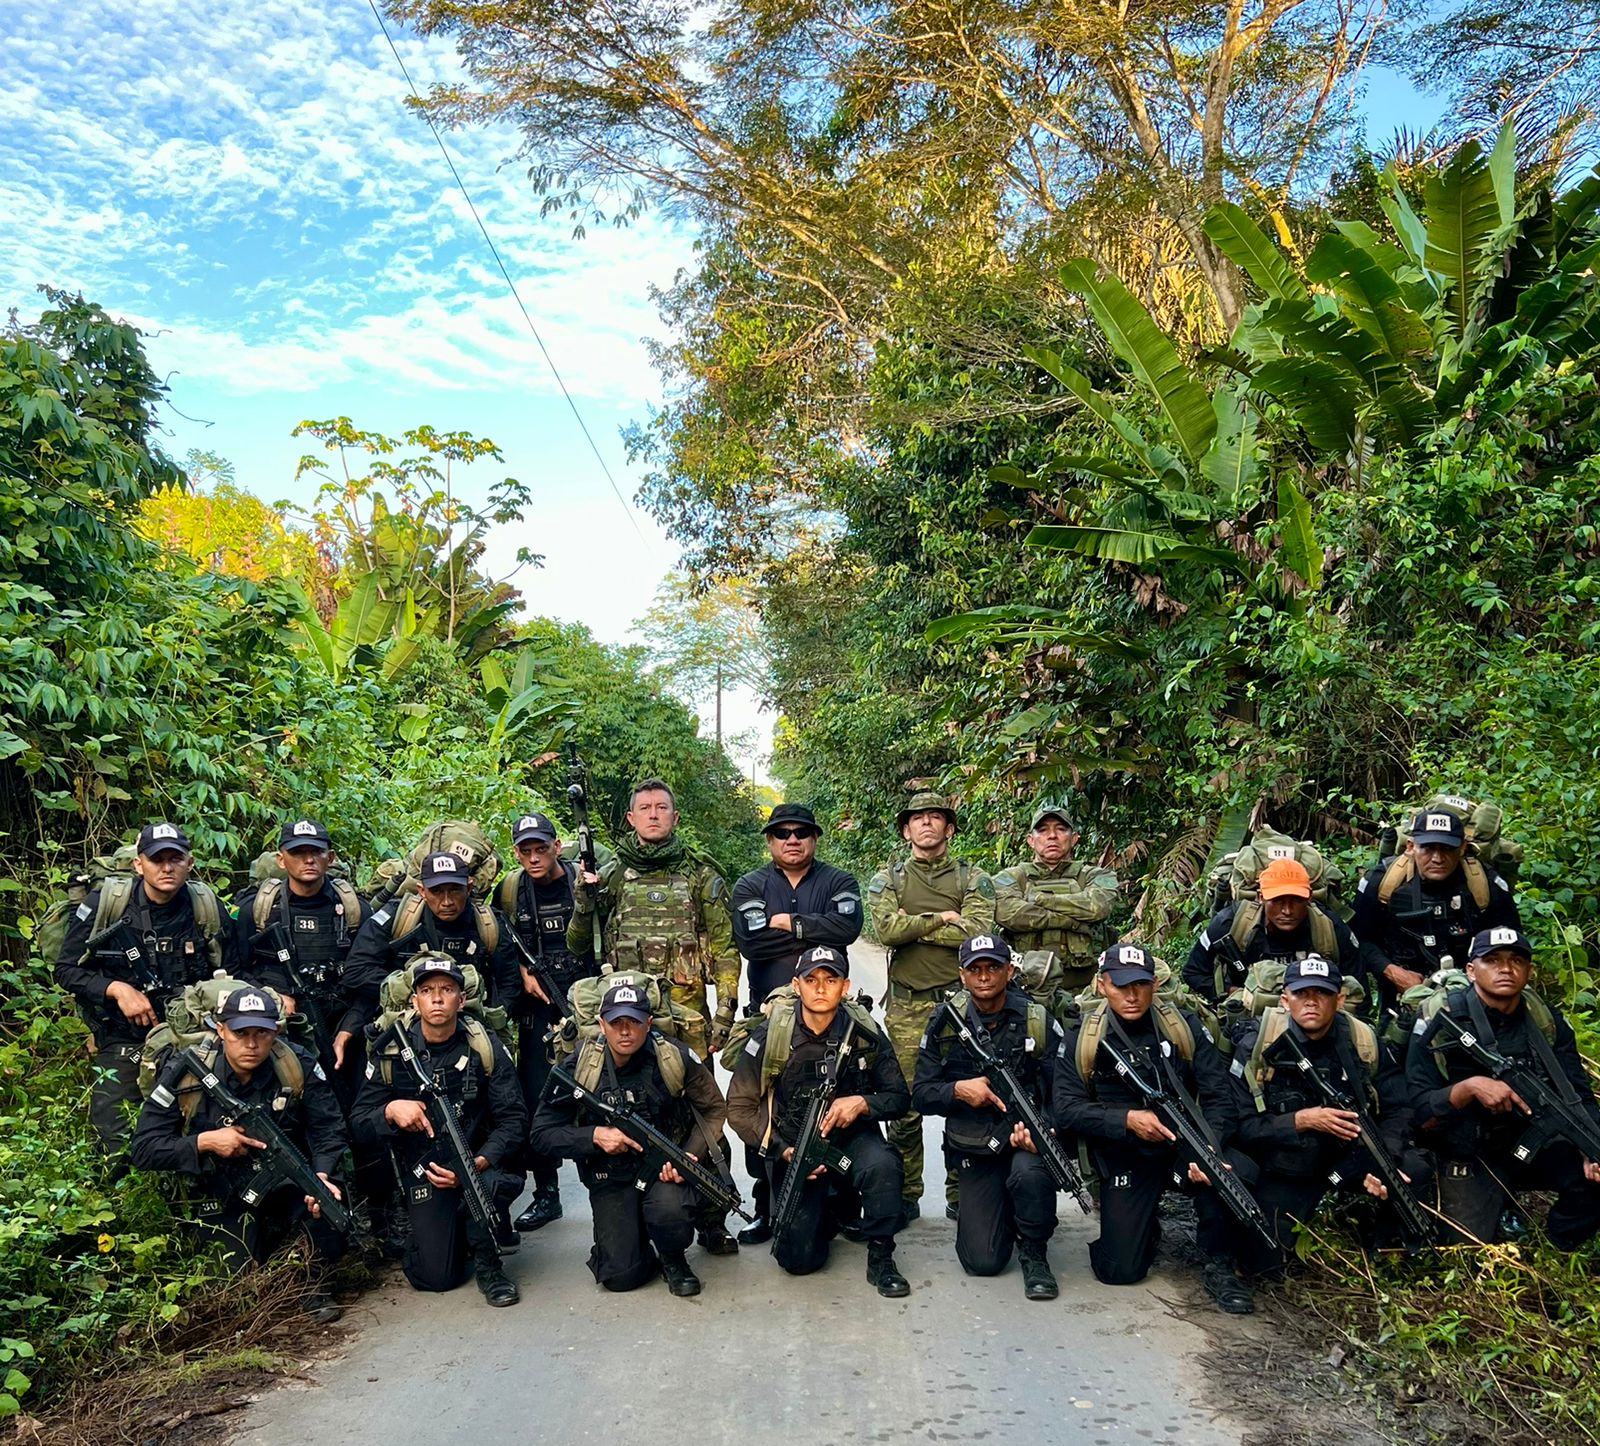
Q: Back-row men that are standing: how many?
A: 10